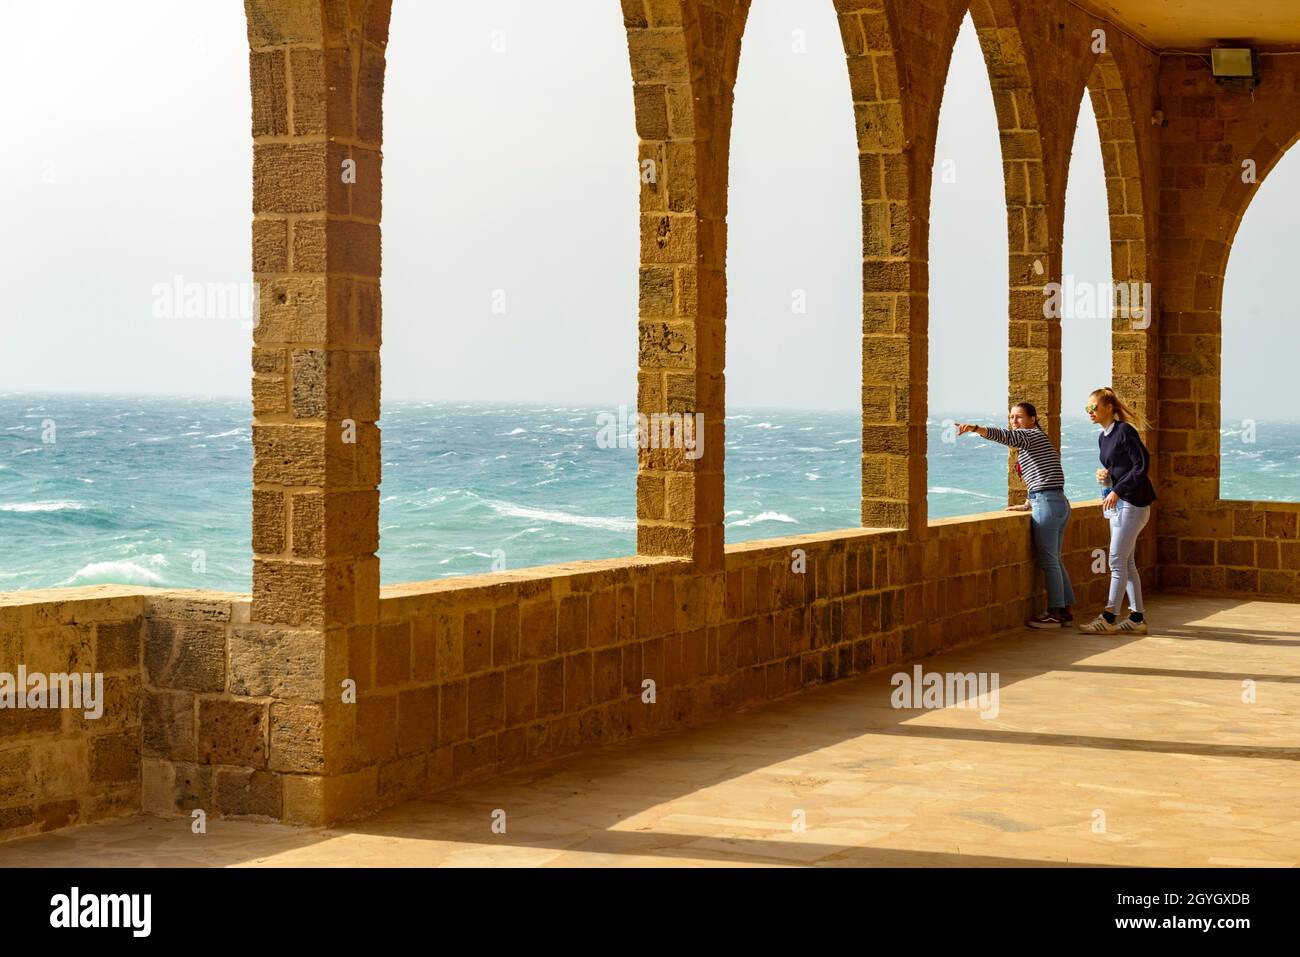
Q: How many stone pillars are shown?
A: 5